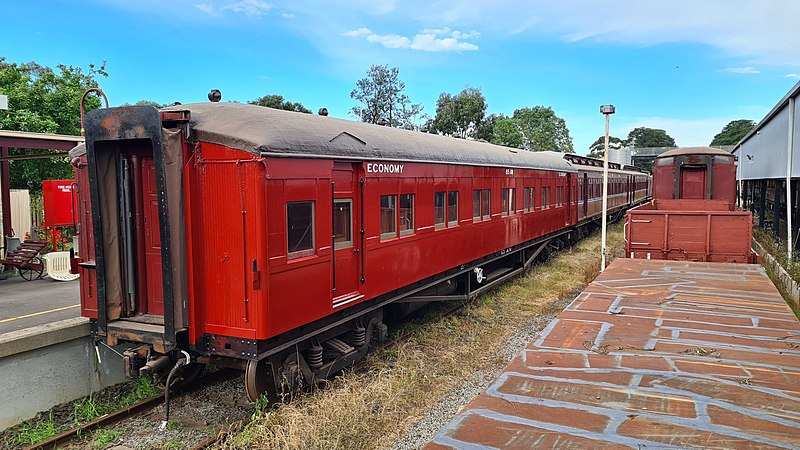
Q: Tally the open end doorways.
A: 1